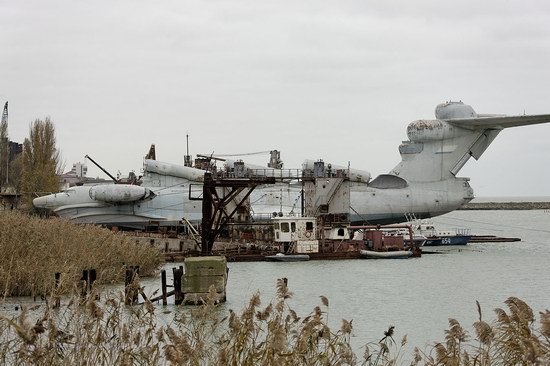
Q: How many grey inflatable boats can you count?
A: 2